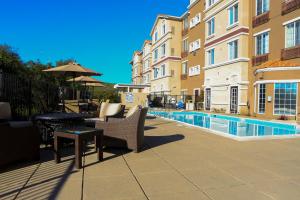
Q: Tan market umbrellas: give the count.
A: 3